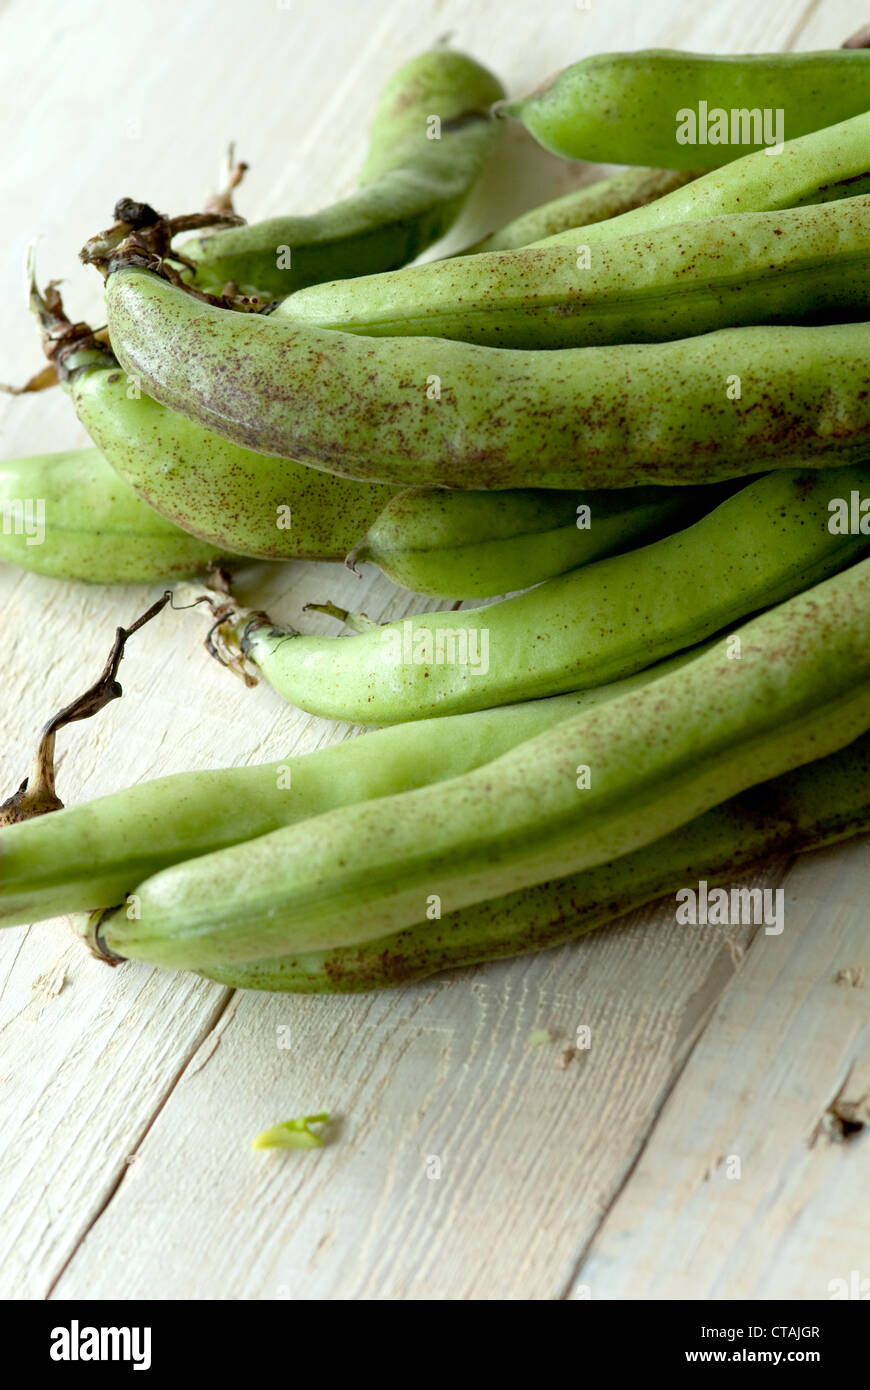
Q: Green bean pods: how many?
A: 13